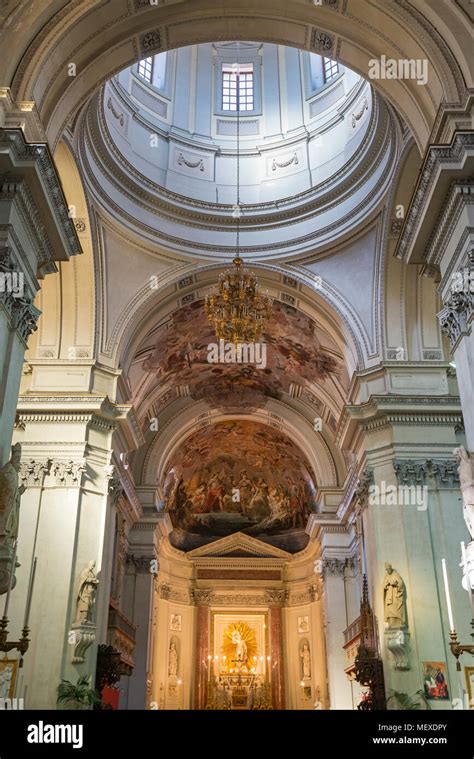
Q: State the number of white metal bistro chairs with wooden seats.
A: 0